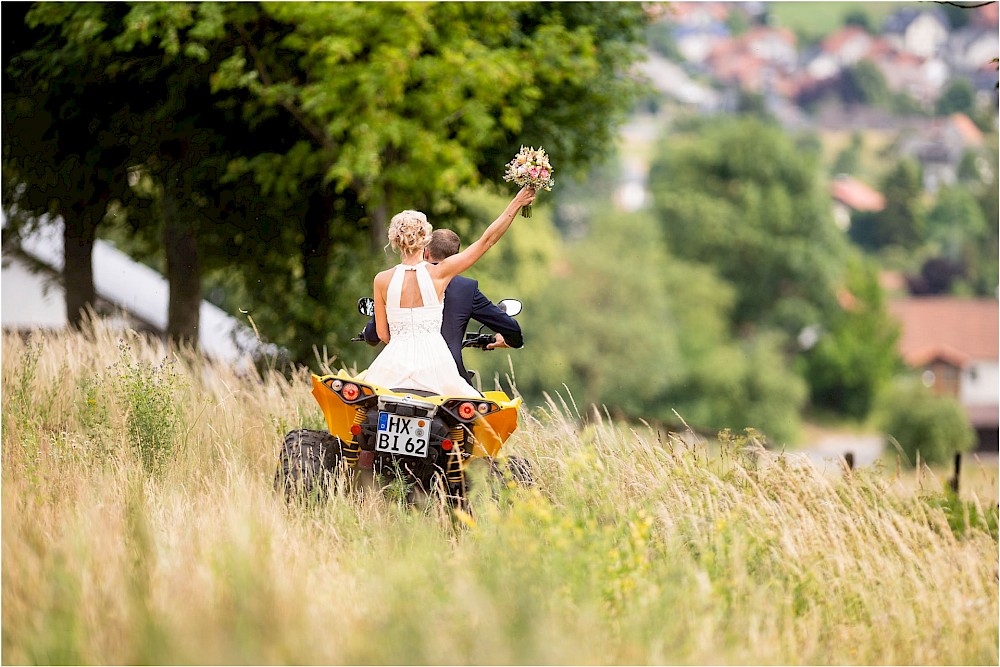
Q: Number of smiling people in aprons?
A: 0